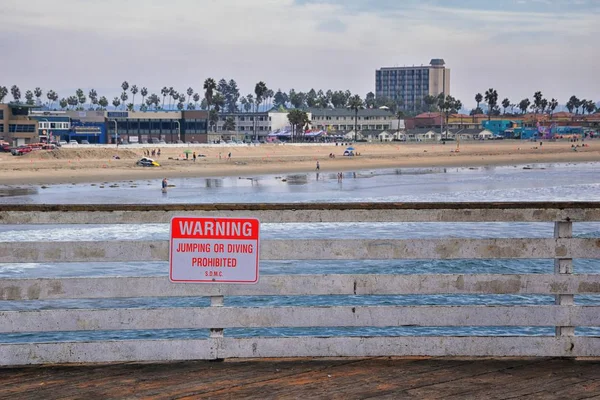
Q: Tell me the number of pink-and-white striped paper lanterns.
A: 0